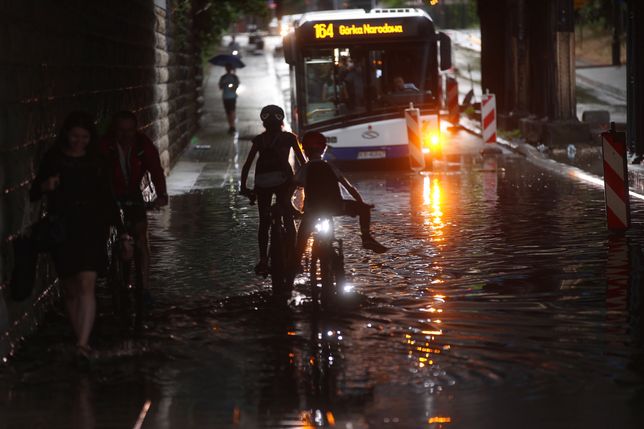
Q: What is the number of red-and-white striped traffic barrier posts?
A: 4